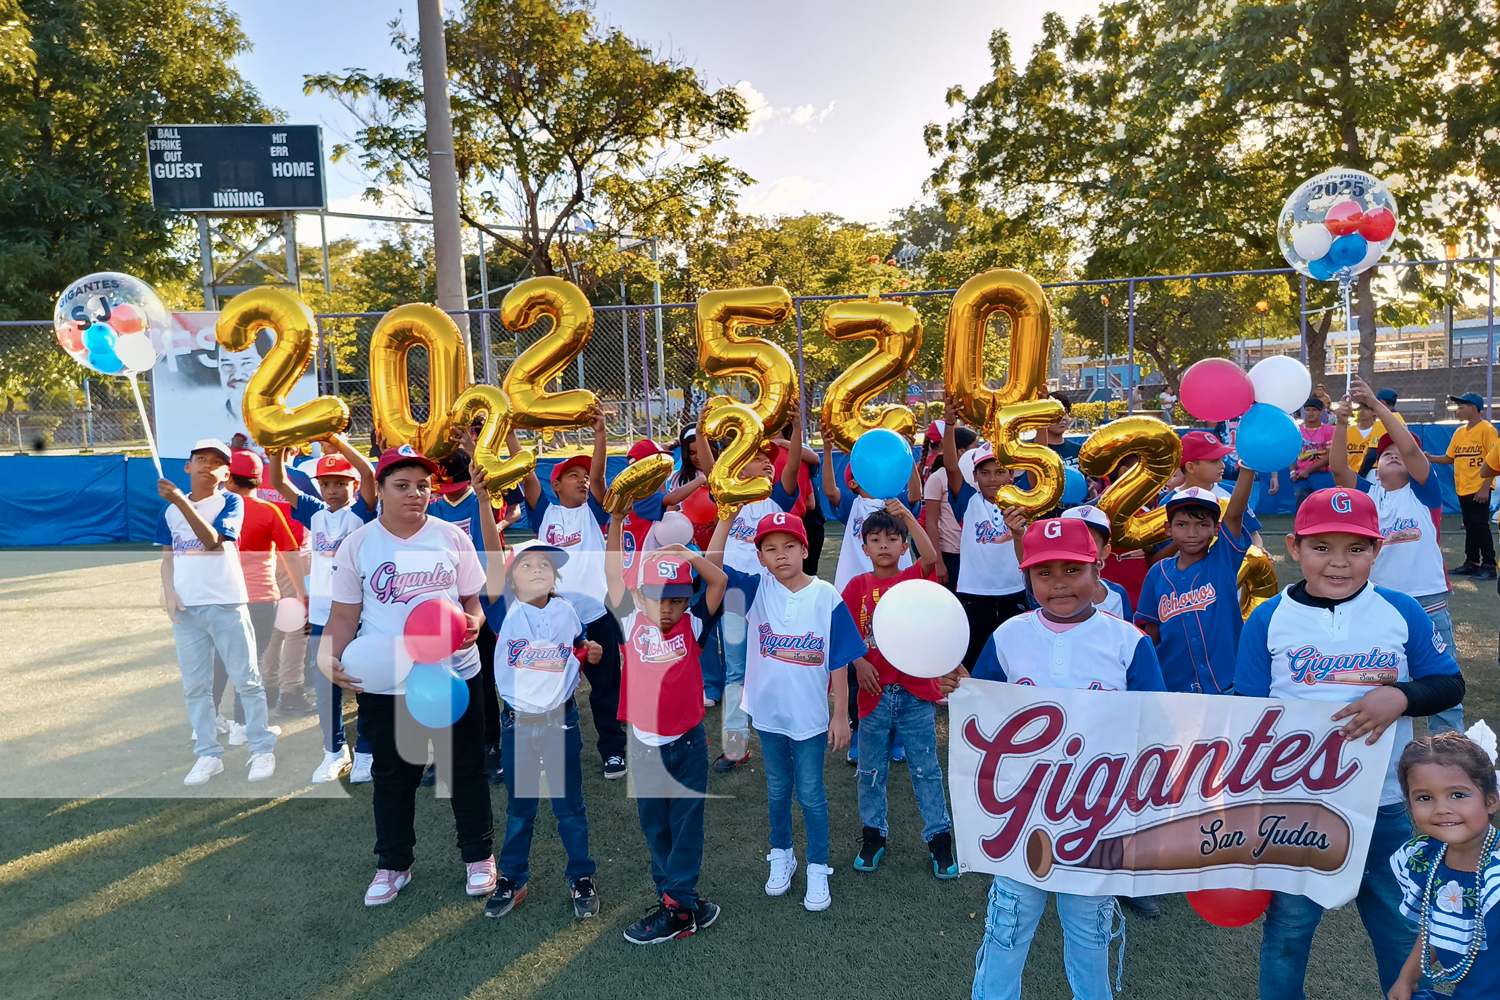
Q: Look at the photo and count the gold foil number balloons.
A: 12